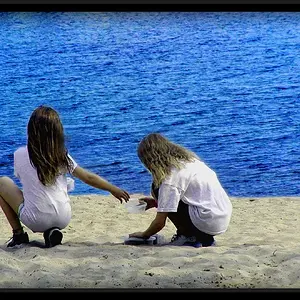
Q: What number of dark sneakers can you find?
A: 2